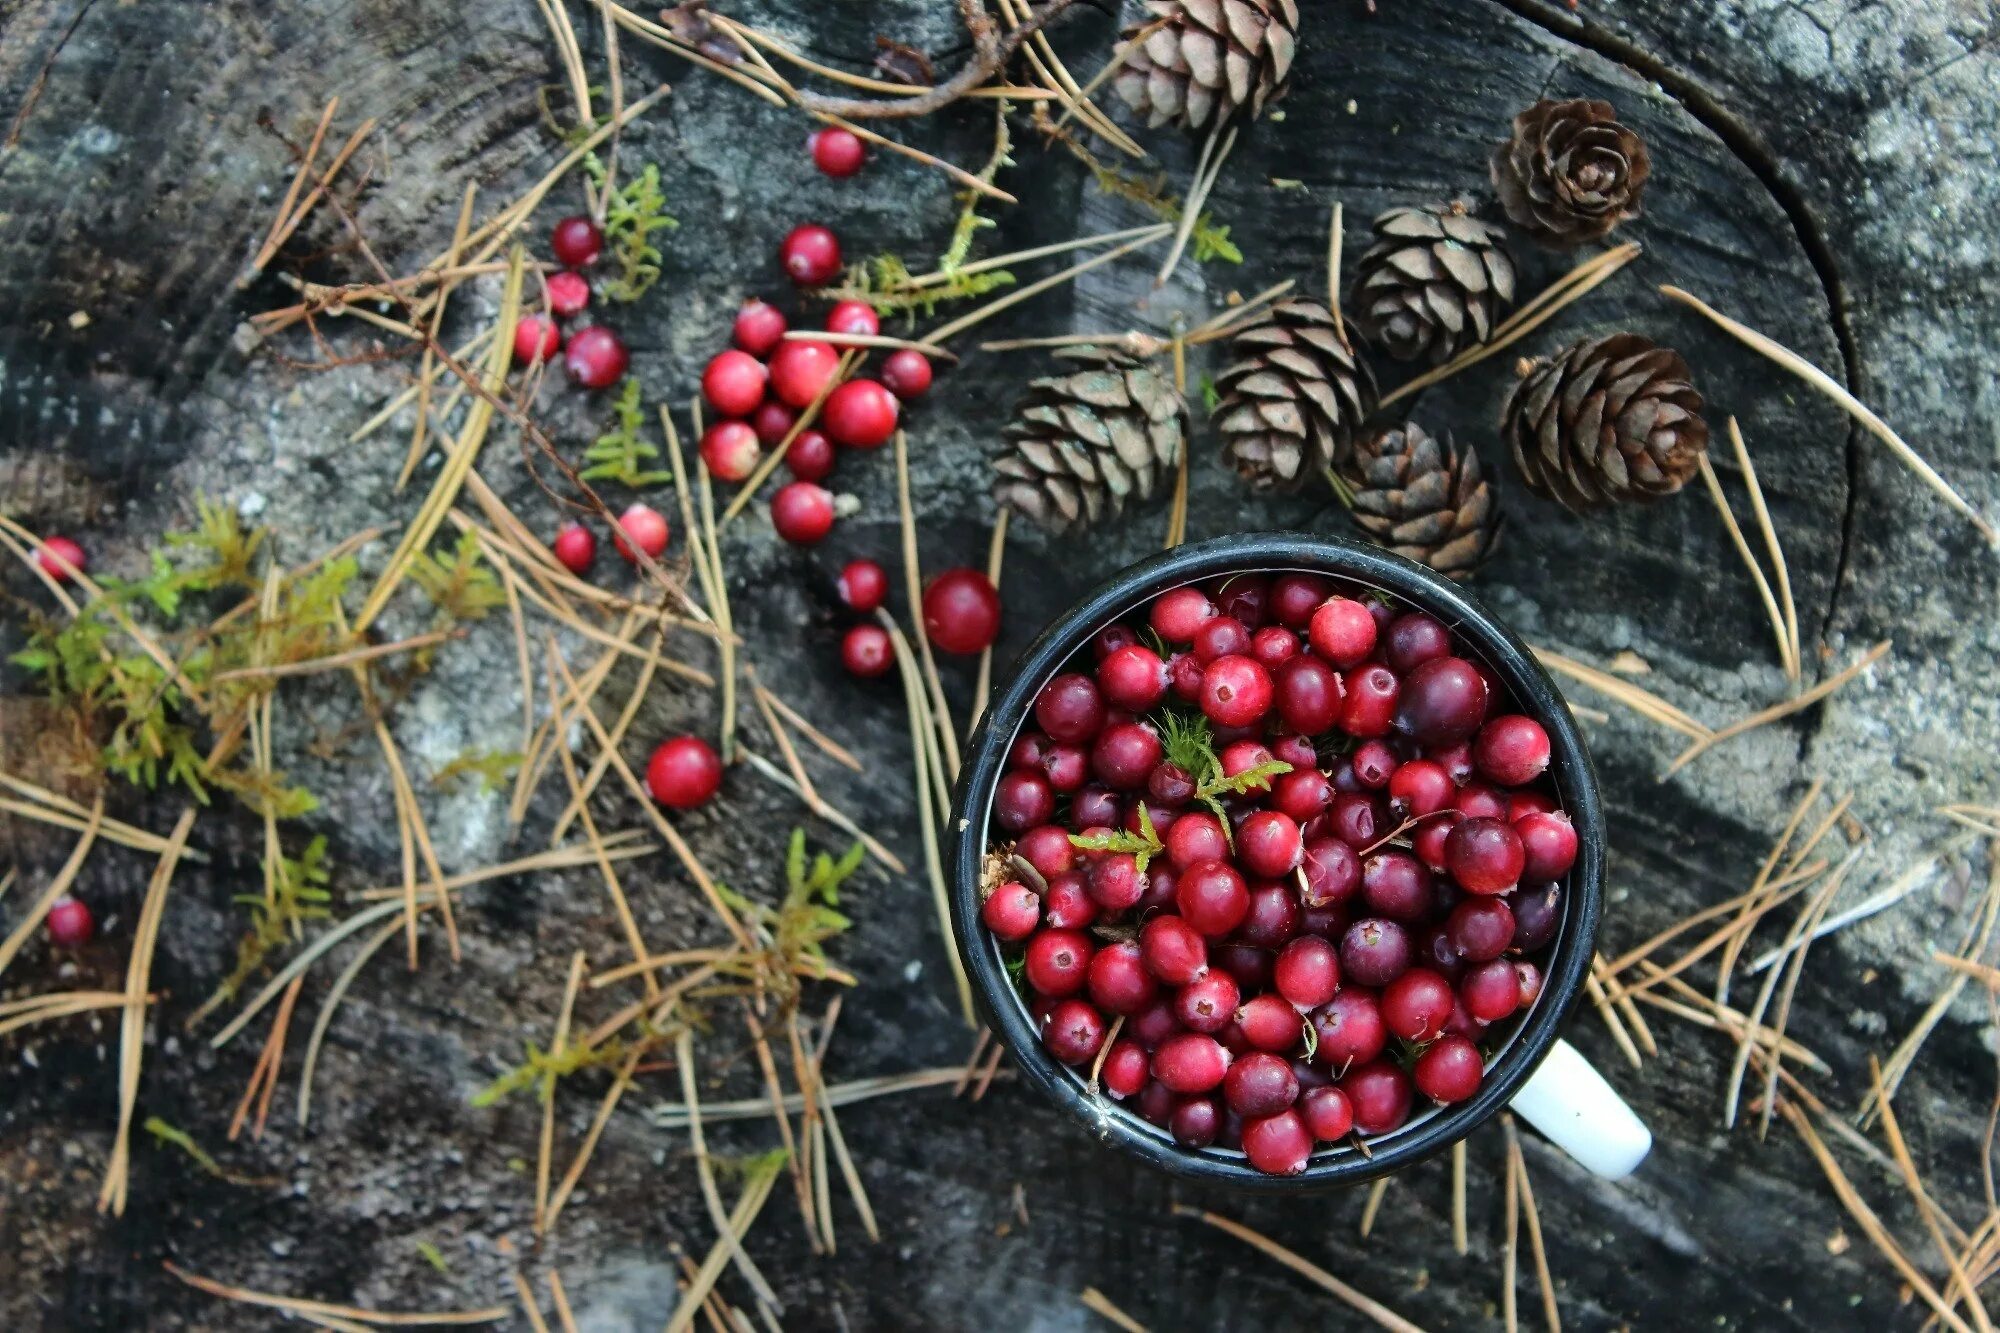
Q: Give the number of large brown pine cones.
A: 7